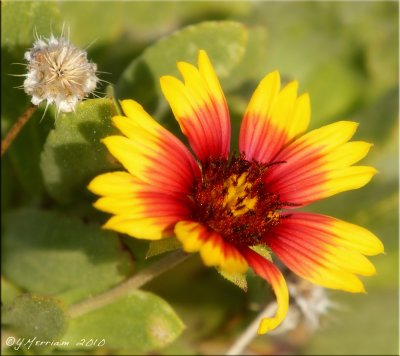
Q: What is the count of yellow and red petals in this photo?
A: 8